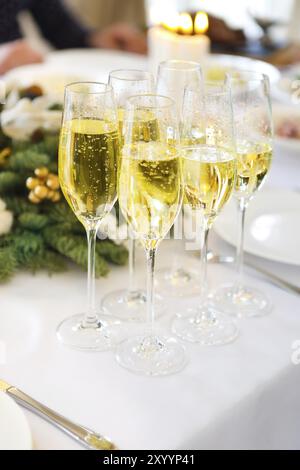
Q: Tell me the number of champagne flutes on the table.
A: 6